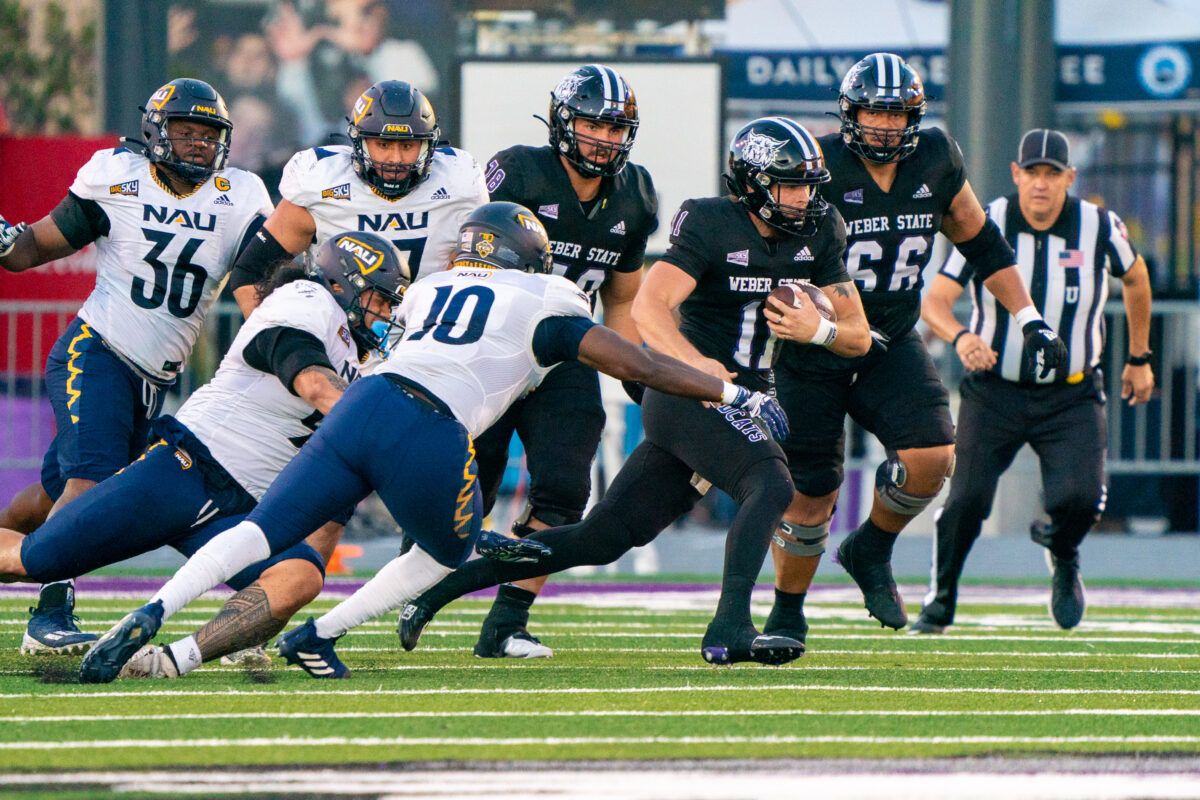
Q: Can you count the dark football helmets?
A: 7